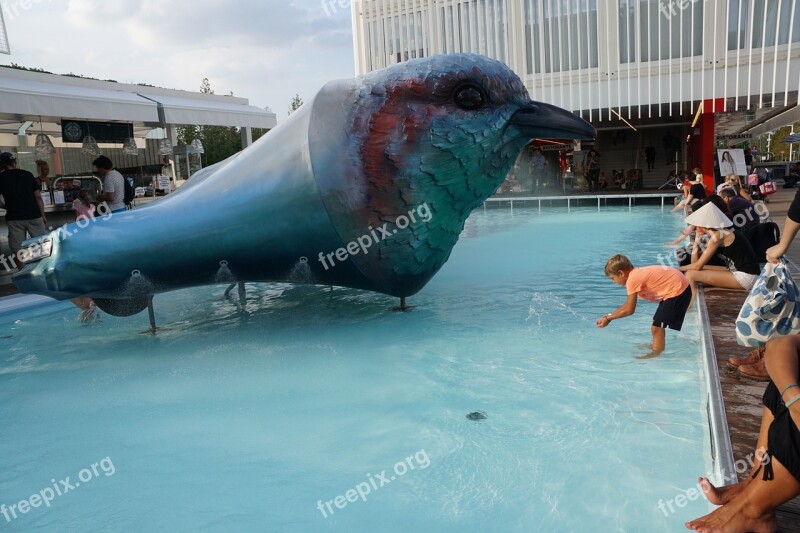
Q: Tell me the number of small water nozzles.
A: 3